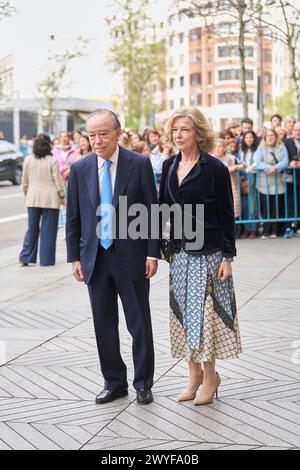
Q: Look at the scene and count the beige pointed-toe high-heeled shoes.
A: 2